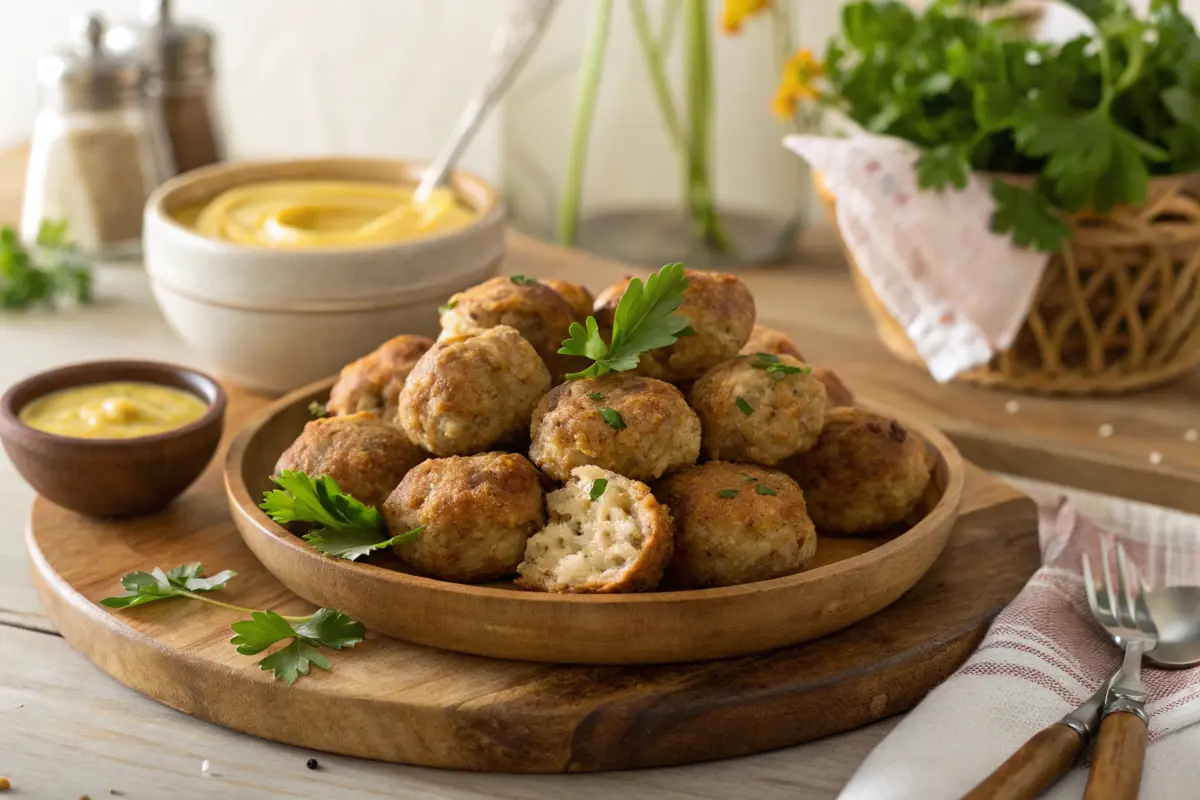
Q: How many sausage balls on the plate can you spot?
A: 14